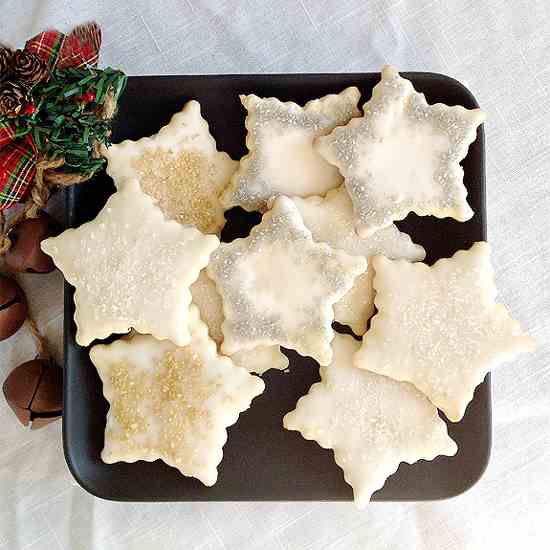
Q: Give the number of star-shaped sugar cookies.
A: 10